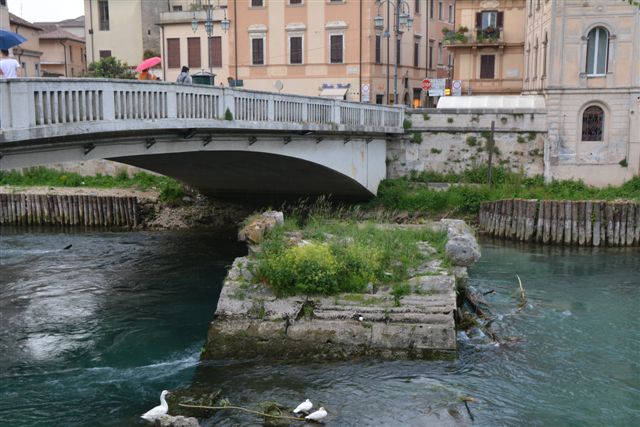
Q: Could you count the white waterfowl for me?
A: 3